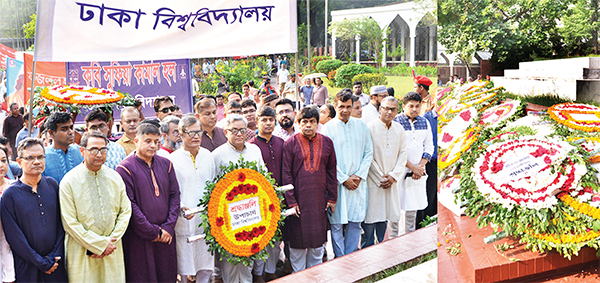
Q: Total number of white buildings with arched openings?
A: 1